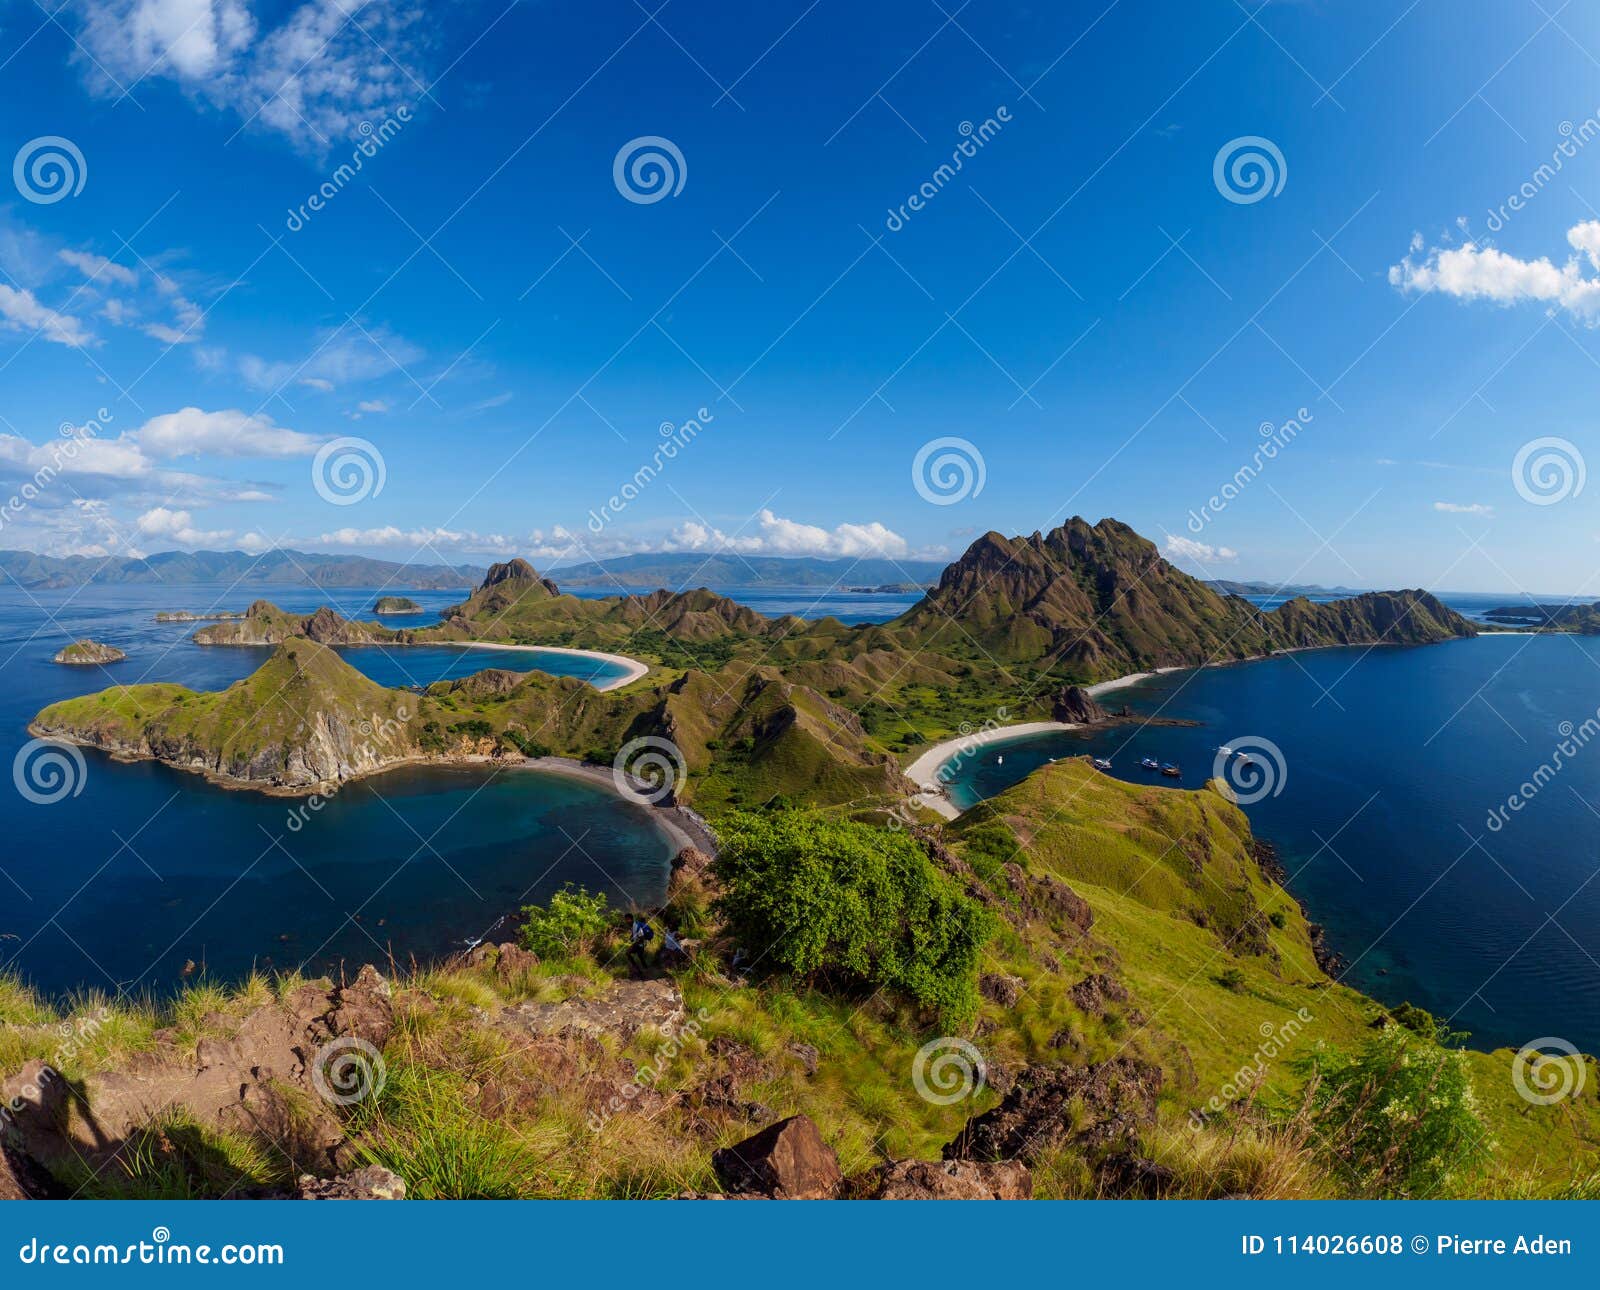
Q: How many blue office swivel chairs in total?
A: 0